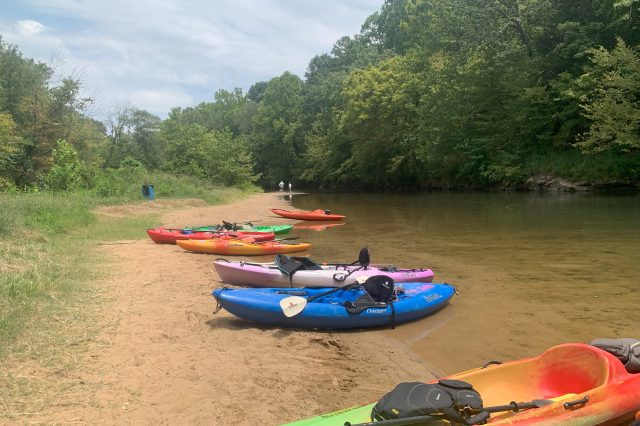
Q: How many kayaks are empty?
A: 7